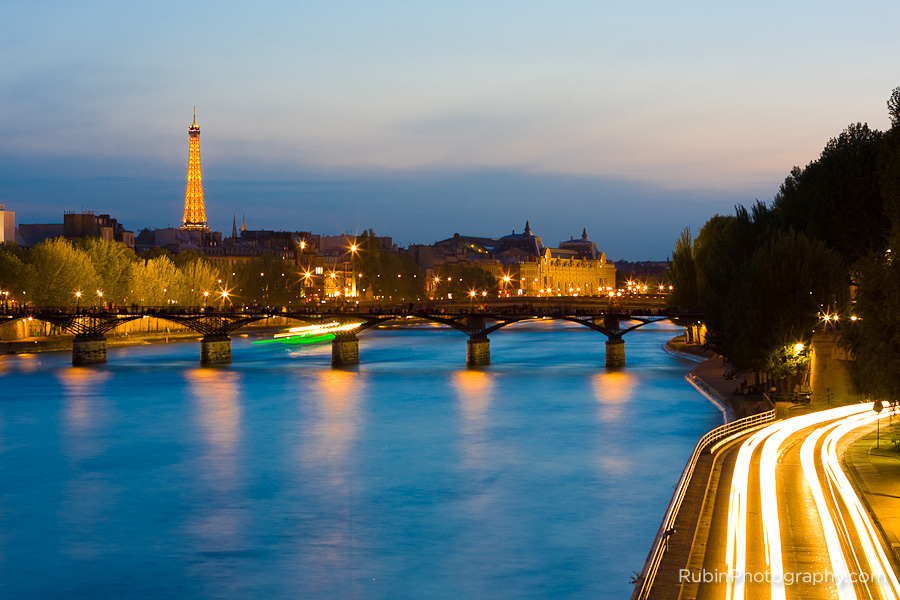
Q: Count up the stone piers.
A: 5